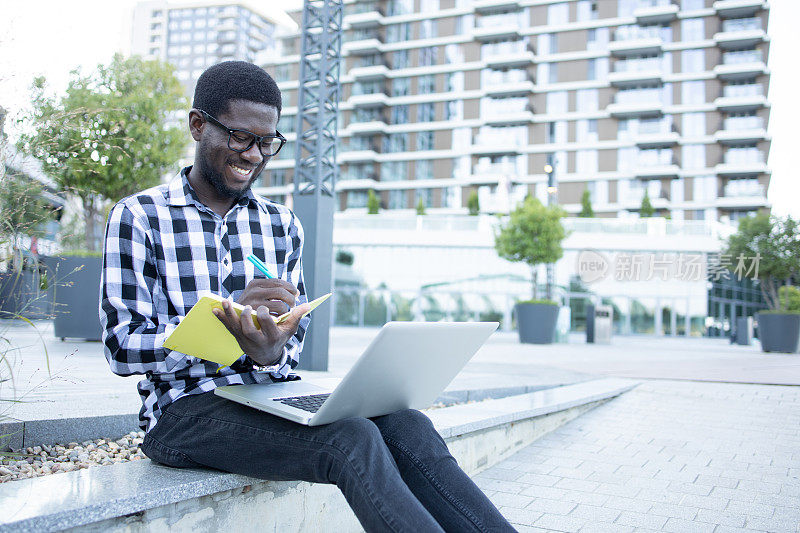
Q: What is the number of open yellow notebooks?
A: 1